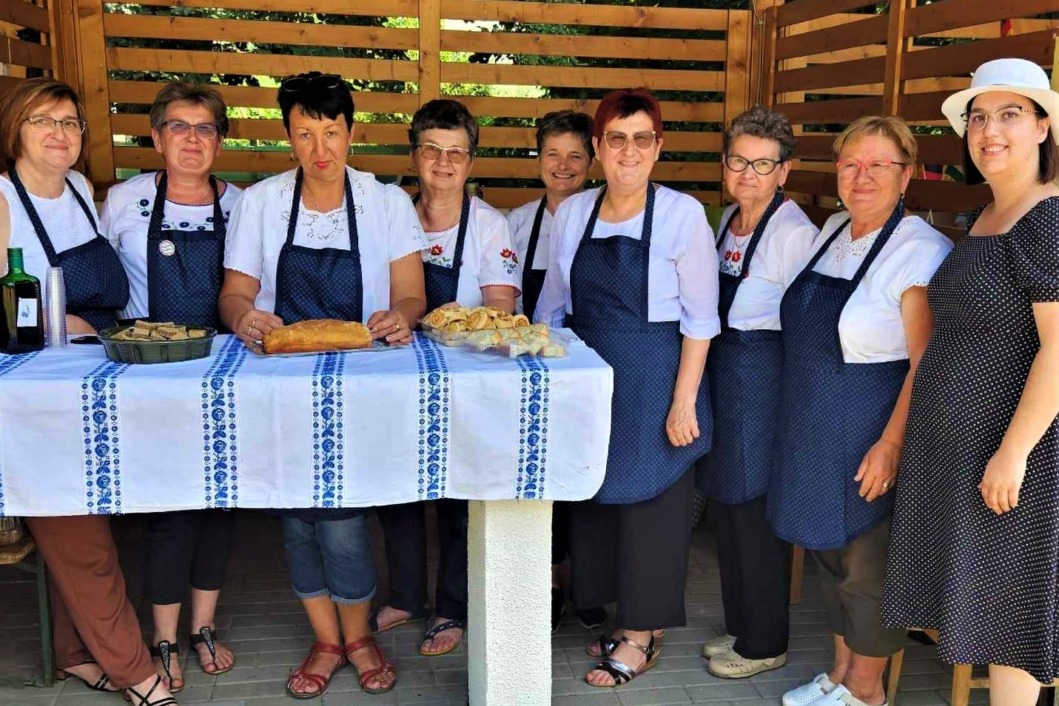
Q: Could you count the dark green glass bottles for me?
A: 1